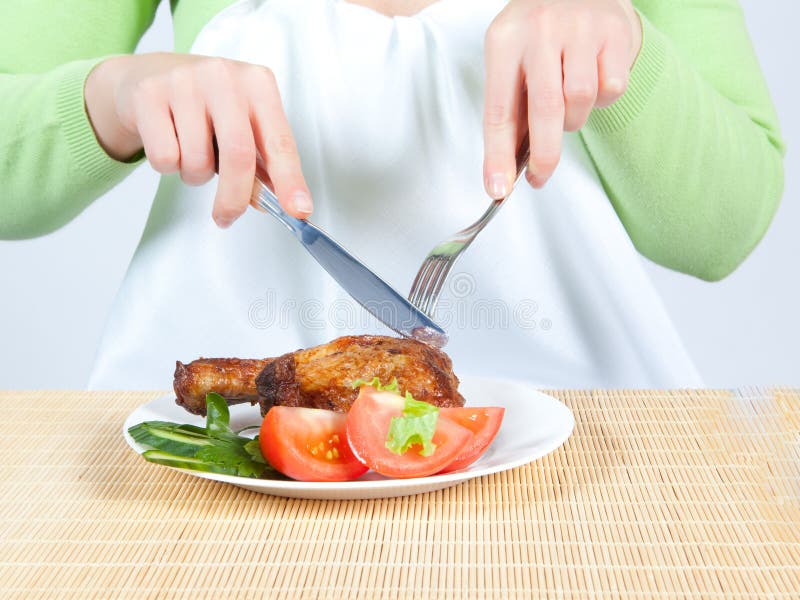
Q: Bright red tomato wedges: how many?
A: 3